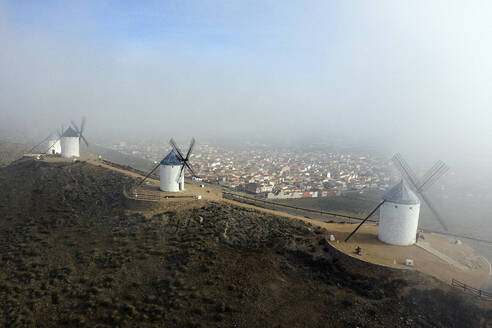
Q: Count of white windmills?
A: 4